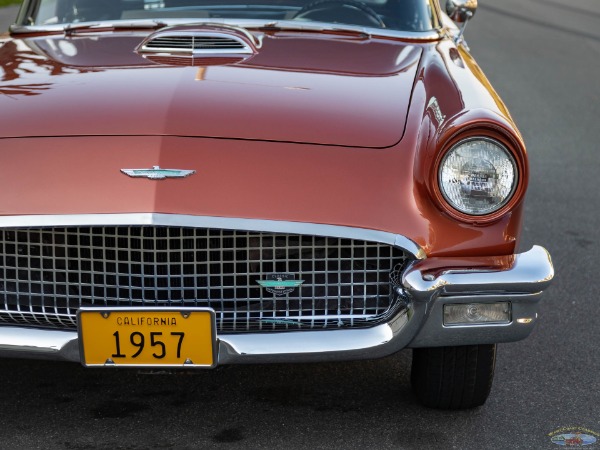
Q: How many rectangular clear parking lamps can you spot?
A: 1